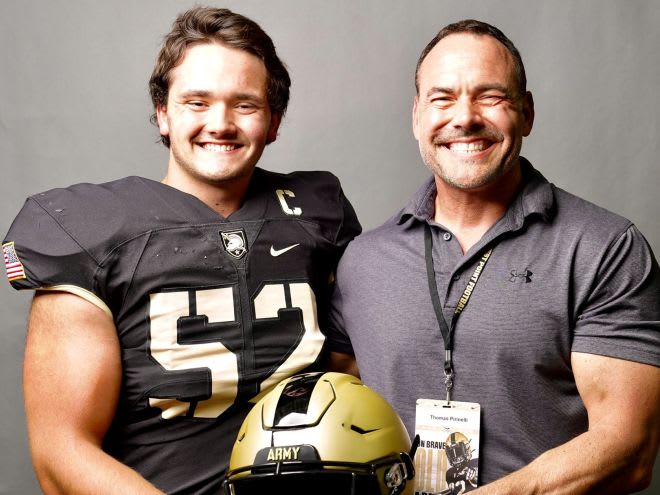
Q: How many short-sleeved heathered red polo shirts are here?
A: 0